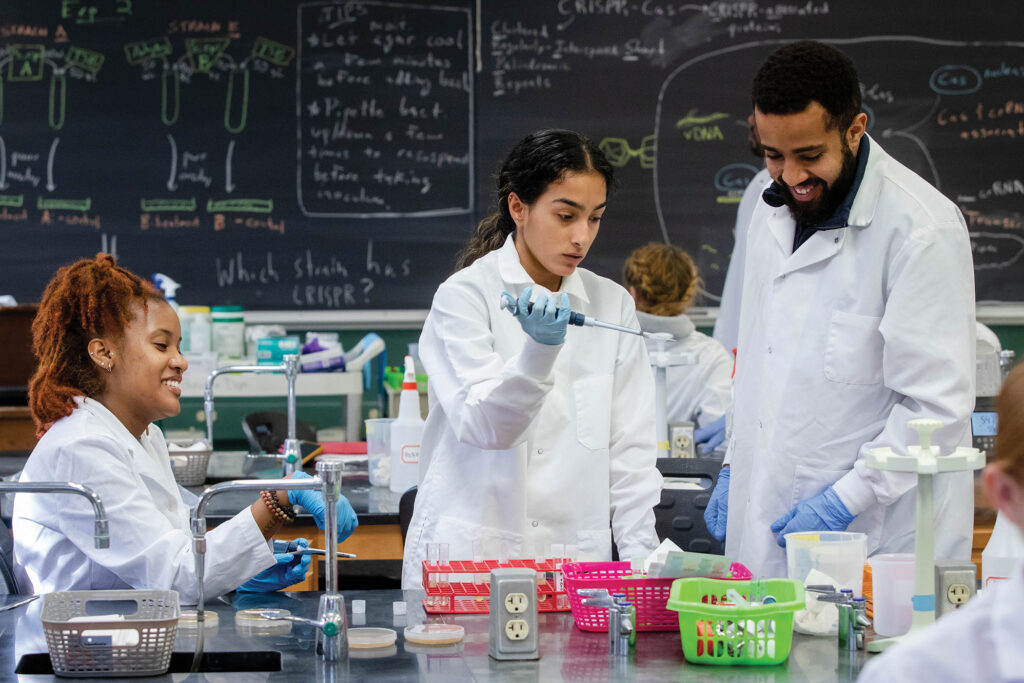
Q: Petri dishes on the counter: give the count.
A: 4